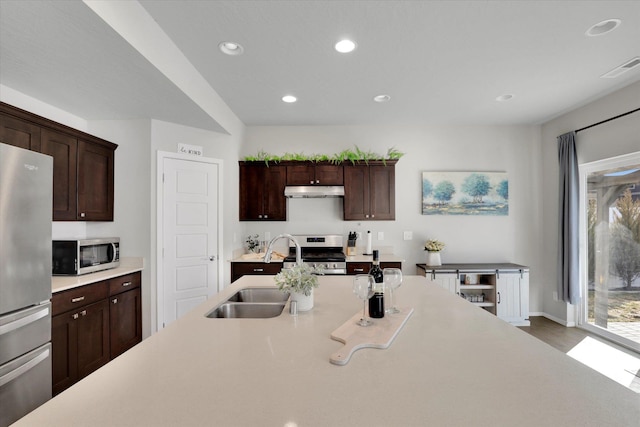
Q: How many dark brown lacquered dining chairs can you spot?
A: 0